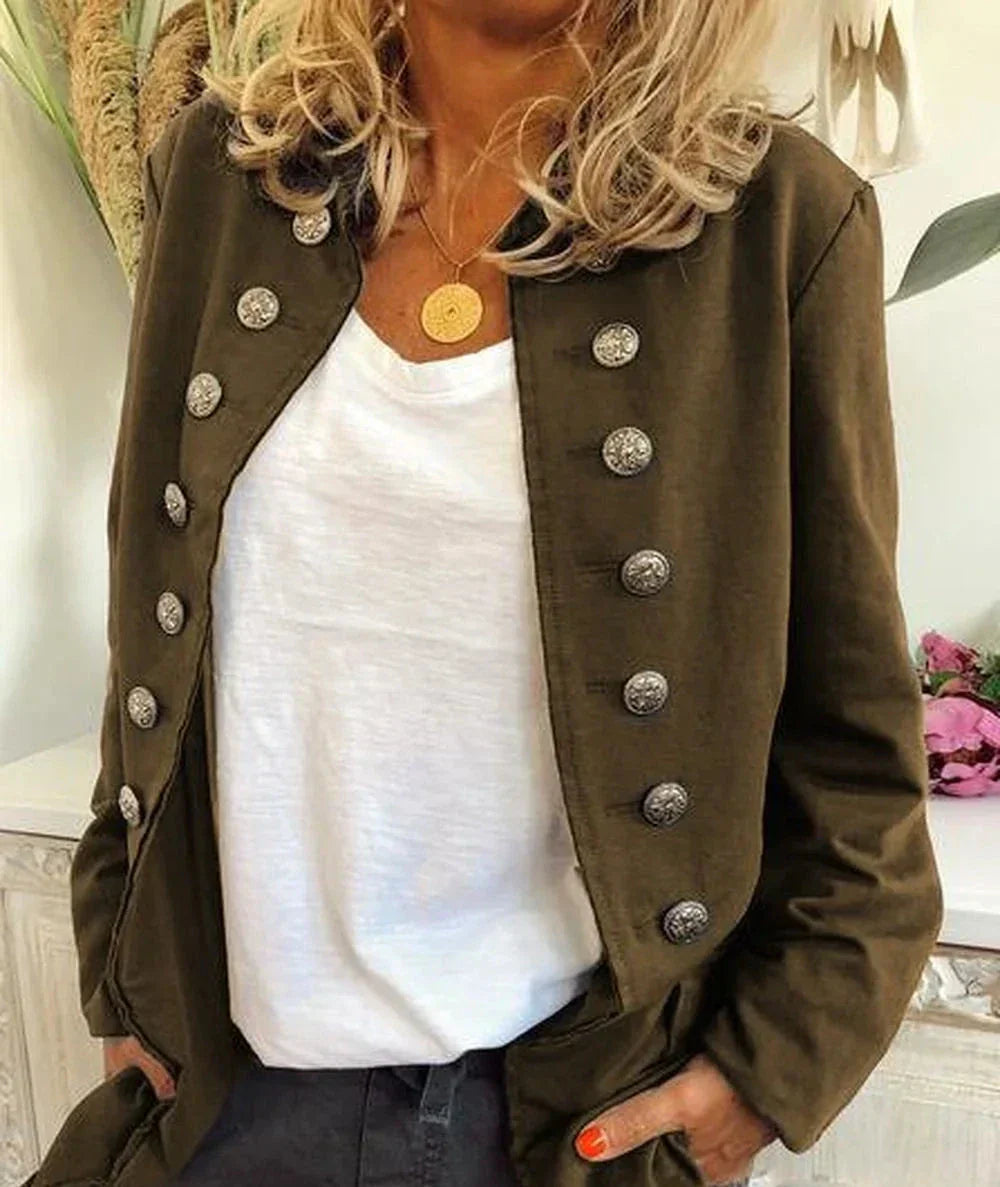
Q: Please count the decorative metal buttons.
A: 14